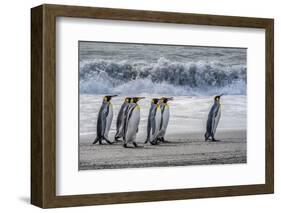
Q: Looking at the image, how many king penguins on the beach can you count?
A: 6